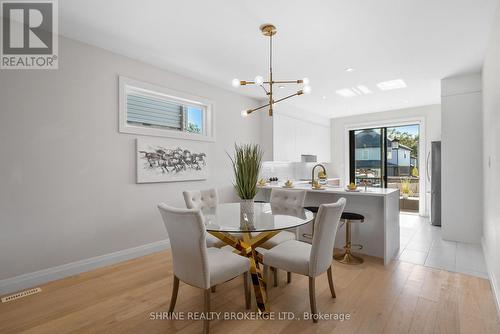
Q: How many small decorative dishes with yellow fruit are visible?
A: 4